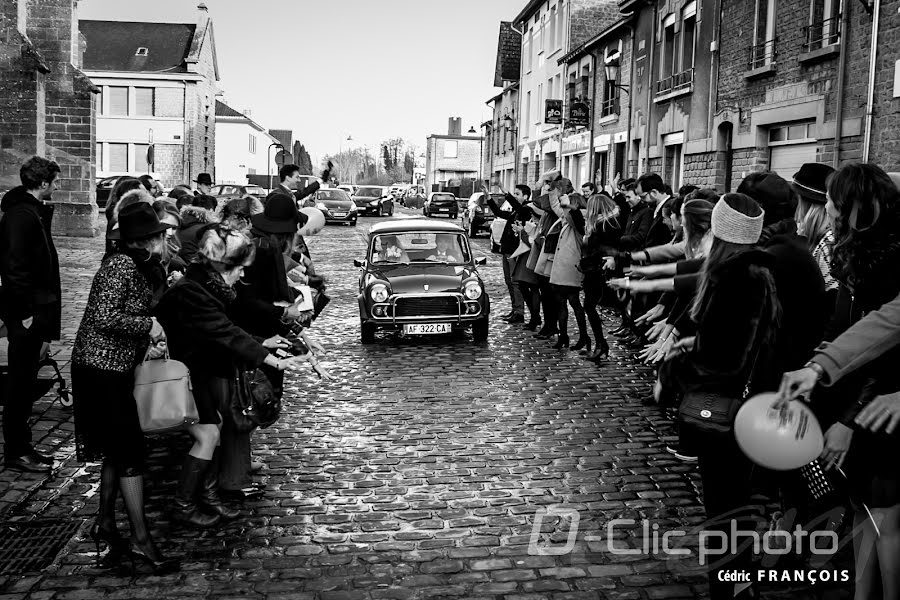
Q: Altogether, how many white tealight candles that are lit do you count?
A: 0